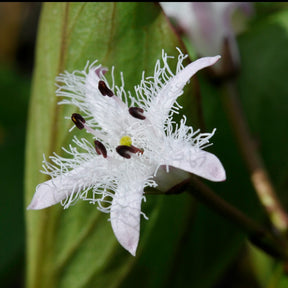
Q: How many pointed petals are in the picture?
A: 5